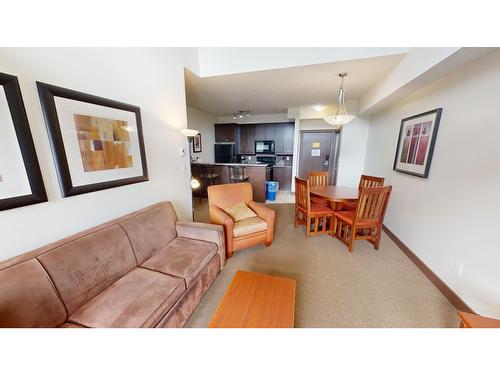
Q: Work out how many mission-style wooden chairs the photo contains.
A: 4